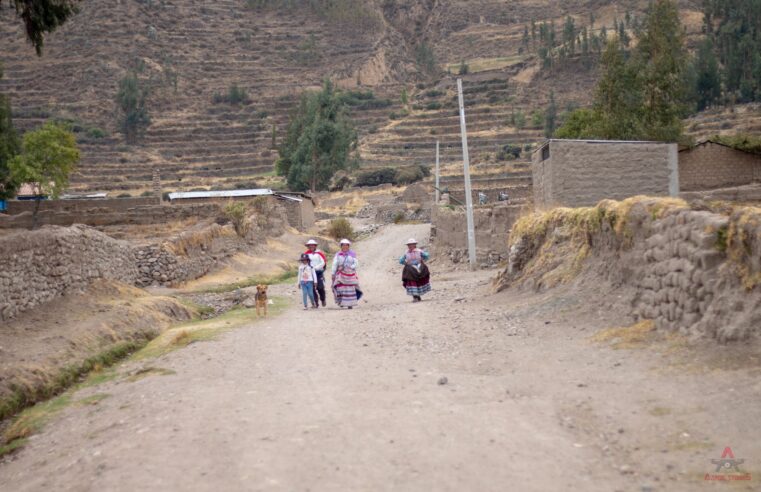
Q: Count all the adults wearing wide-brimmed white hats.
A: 3